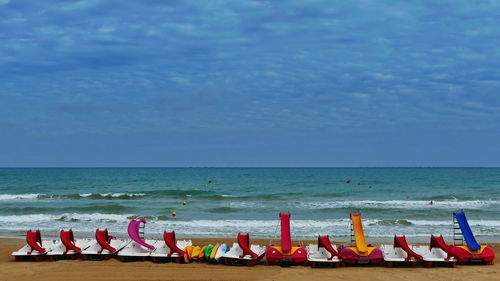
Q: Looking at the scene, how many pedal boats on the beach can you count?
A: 12